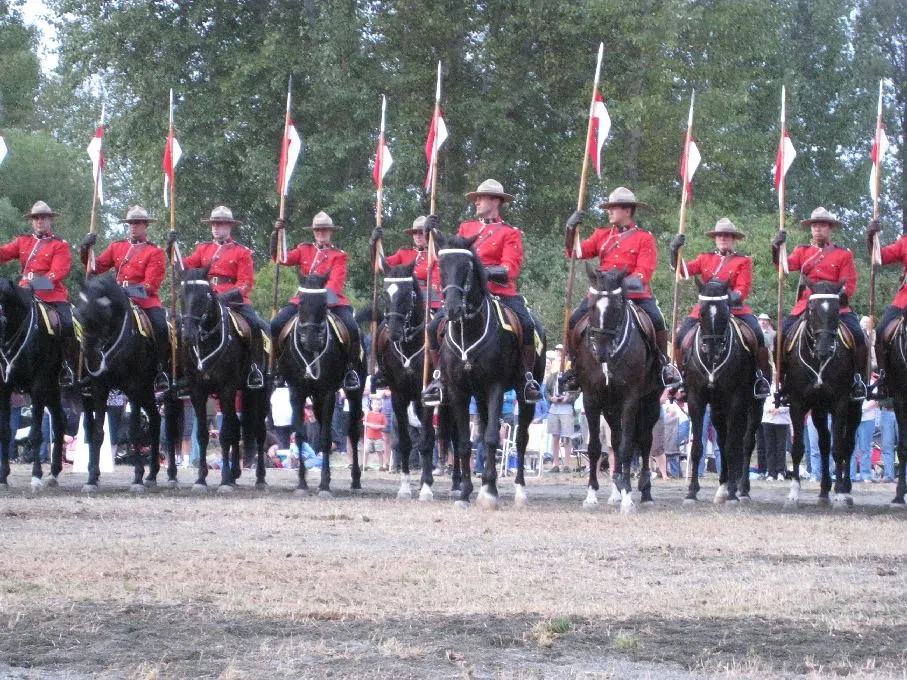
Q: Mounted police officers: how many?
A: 10